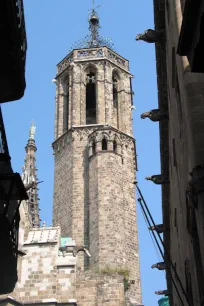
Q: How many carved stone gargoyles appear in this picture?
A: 6